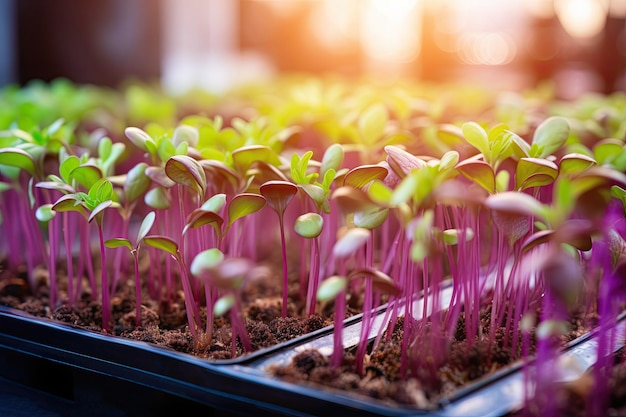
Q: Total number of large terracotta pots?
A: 0